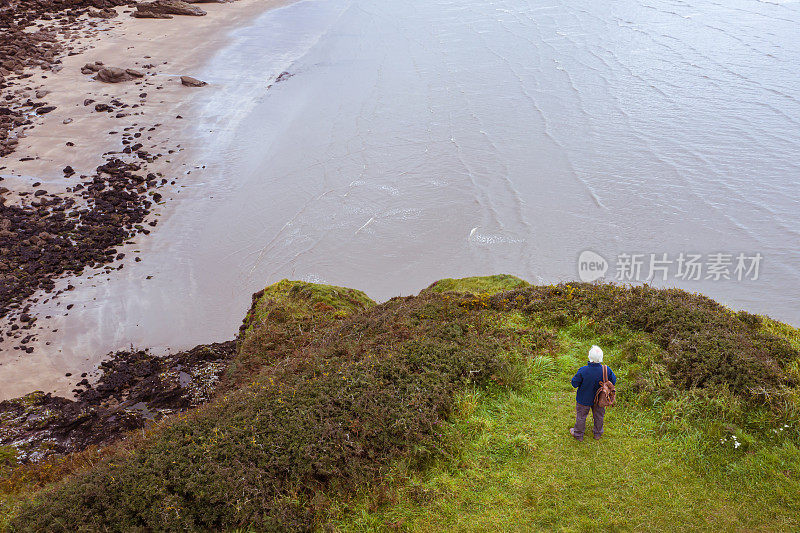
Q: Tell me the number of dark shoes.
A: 2